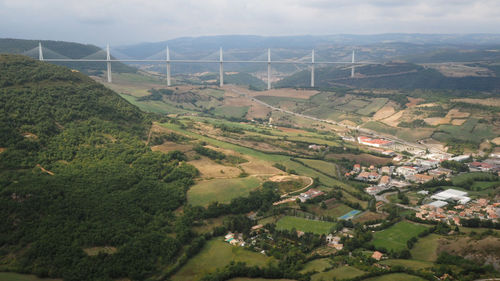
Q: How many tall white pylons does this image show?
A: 7